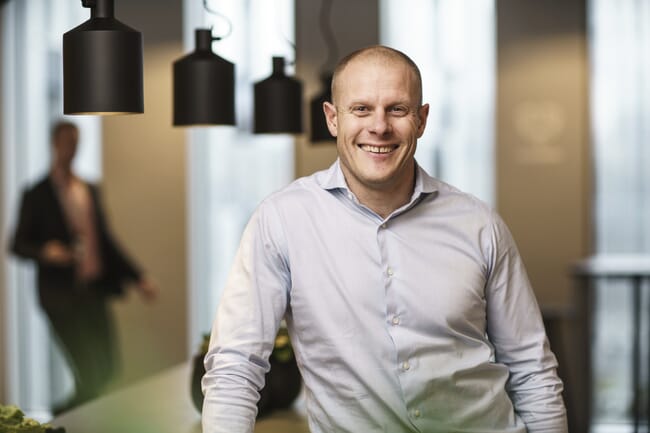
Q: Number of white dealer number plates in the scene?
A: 0